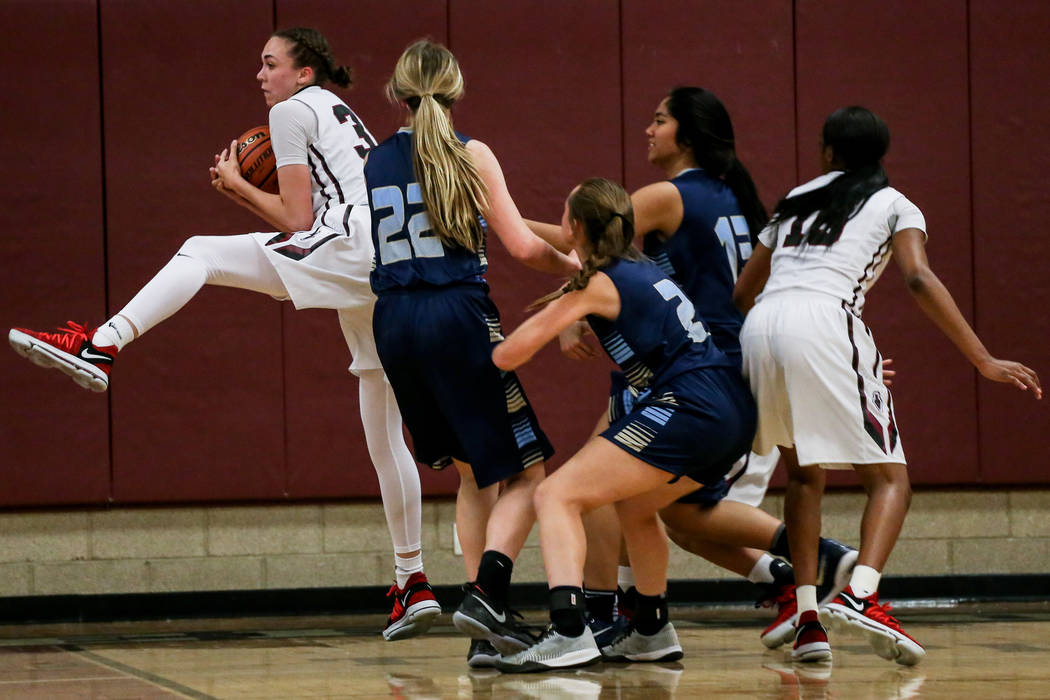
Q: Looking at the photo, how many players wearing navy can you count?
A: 3